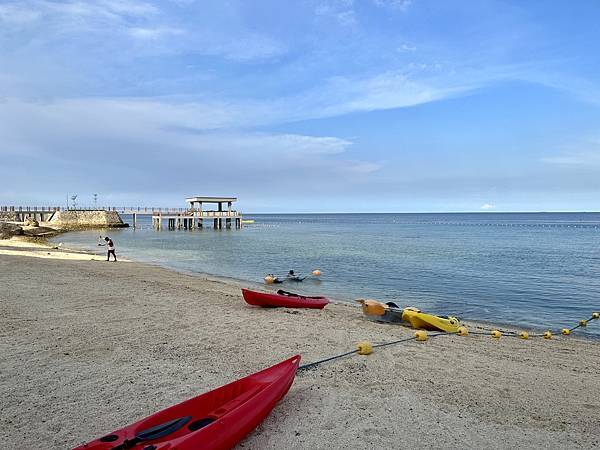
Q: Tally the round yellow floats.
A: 9